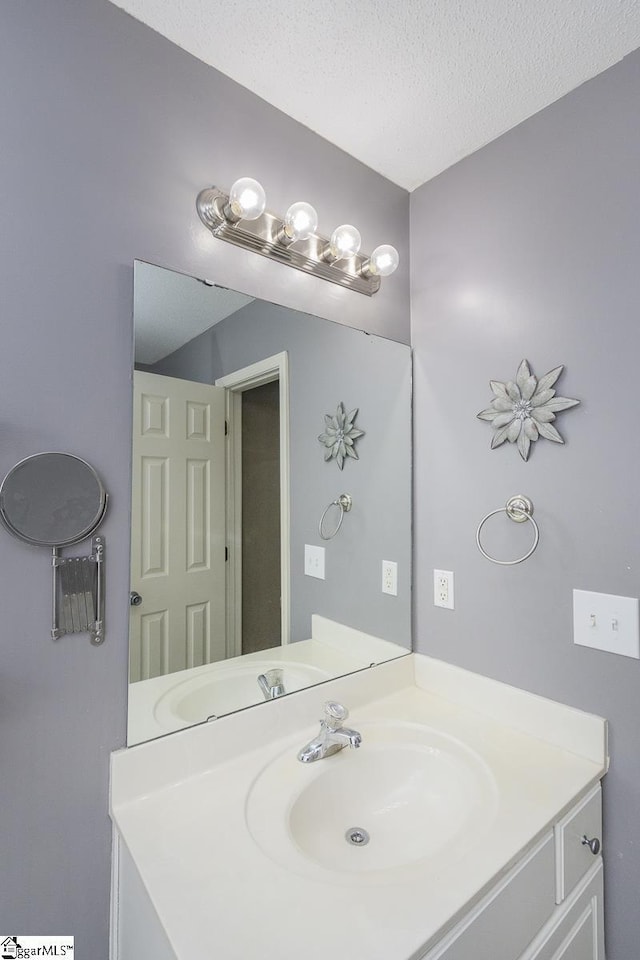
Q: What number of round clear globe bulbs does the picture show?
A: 4